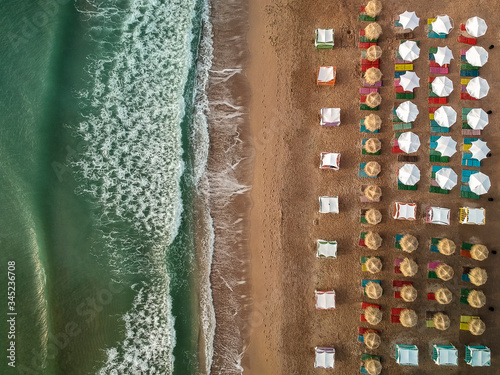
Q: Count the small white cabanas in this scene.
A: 14